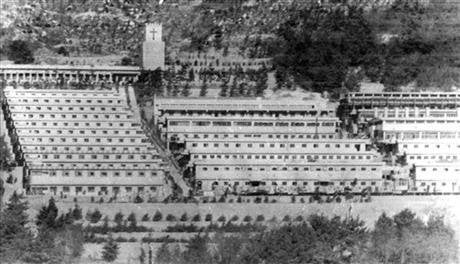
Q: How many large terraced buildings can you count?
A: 3